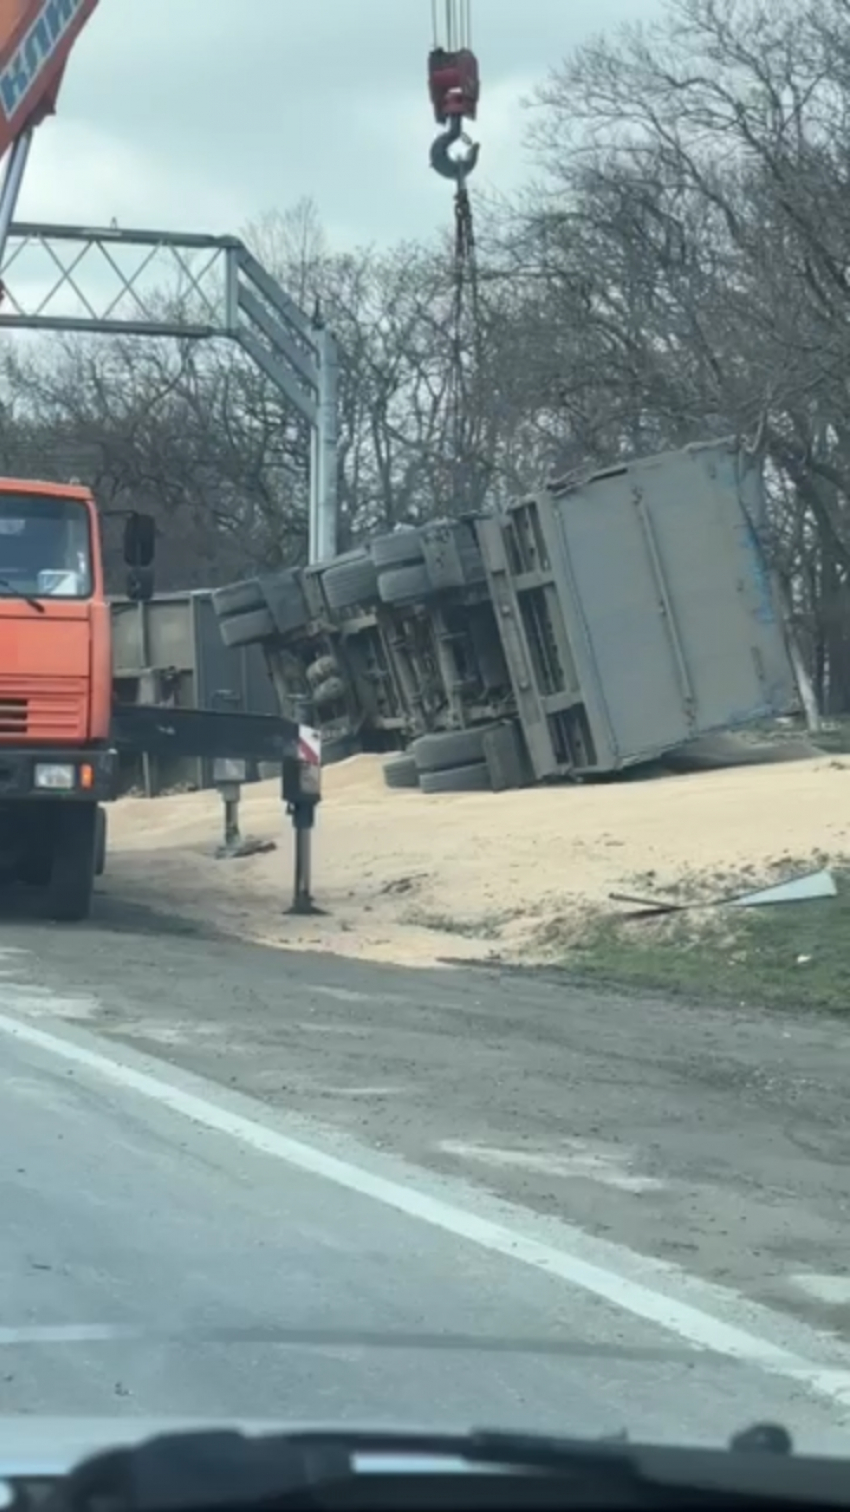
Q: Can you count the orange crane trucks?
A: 1